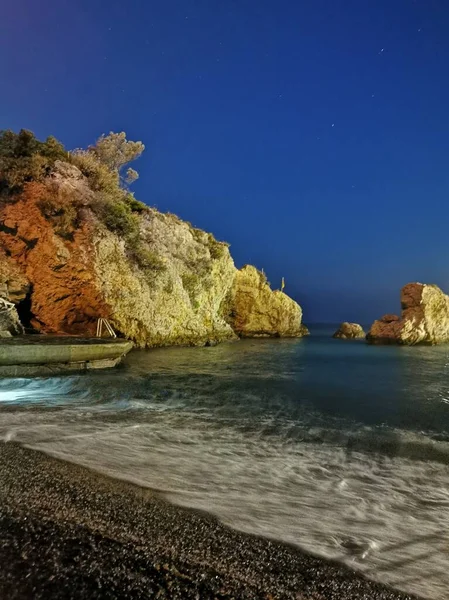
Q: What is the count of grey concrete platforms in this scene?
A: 1